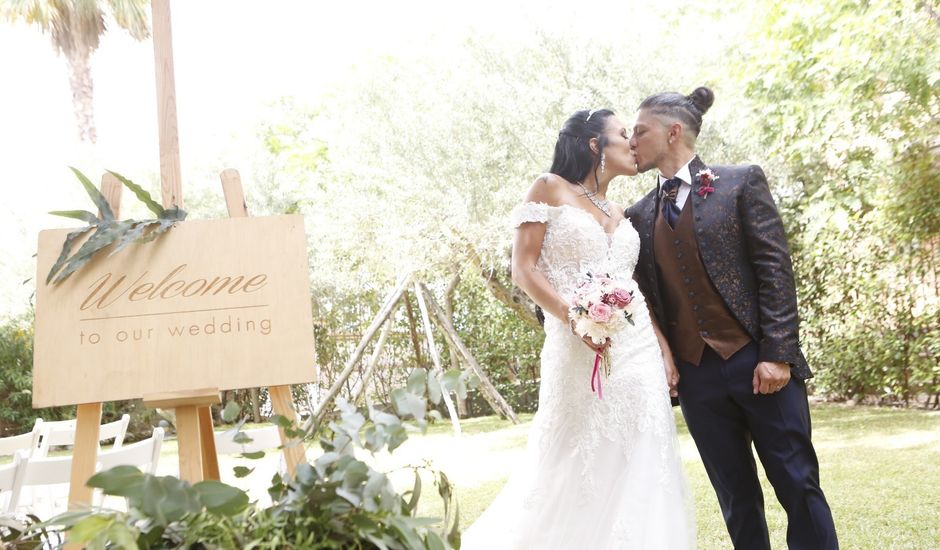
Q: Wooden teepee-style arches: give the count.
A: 1